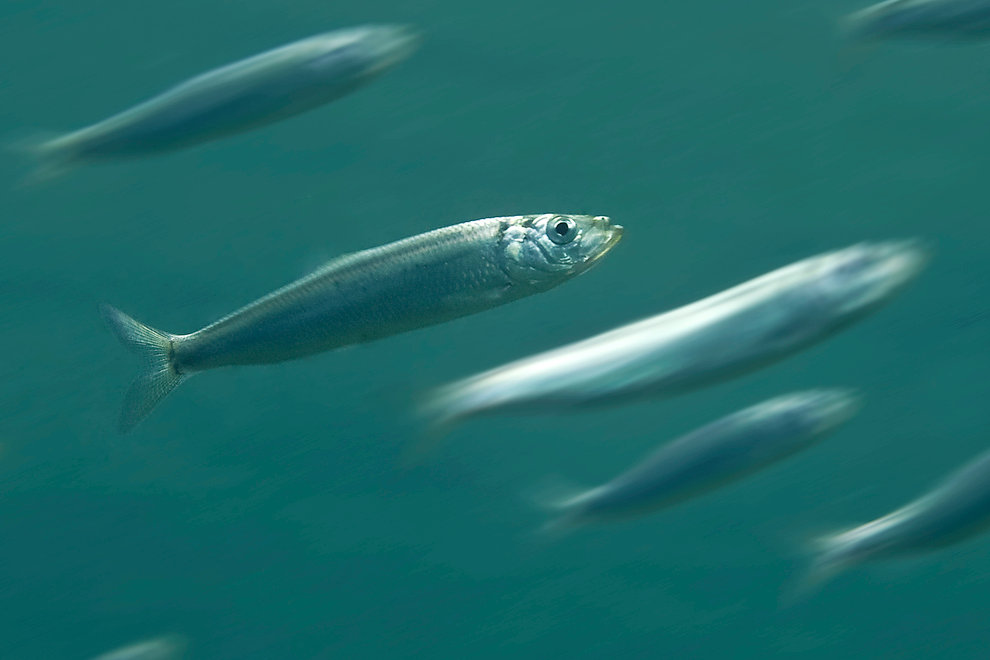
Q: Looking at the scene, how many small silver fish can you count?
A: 7